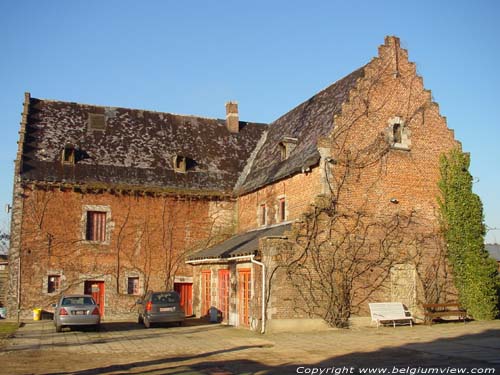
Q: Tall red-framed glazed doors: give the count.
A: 3